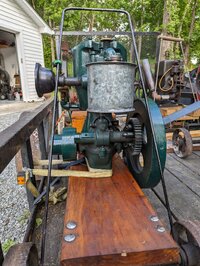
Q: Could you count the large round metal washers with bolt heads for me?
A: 4